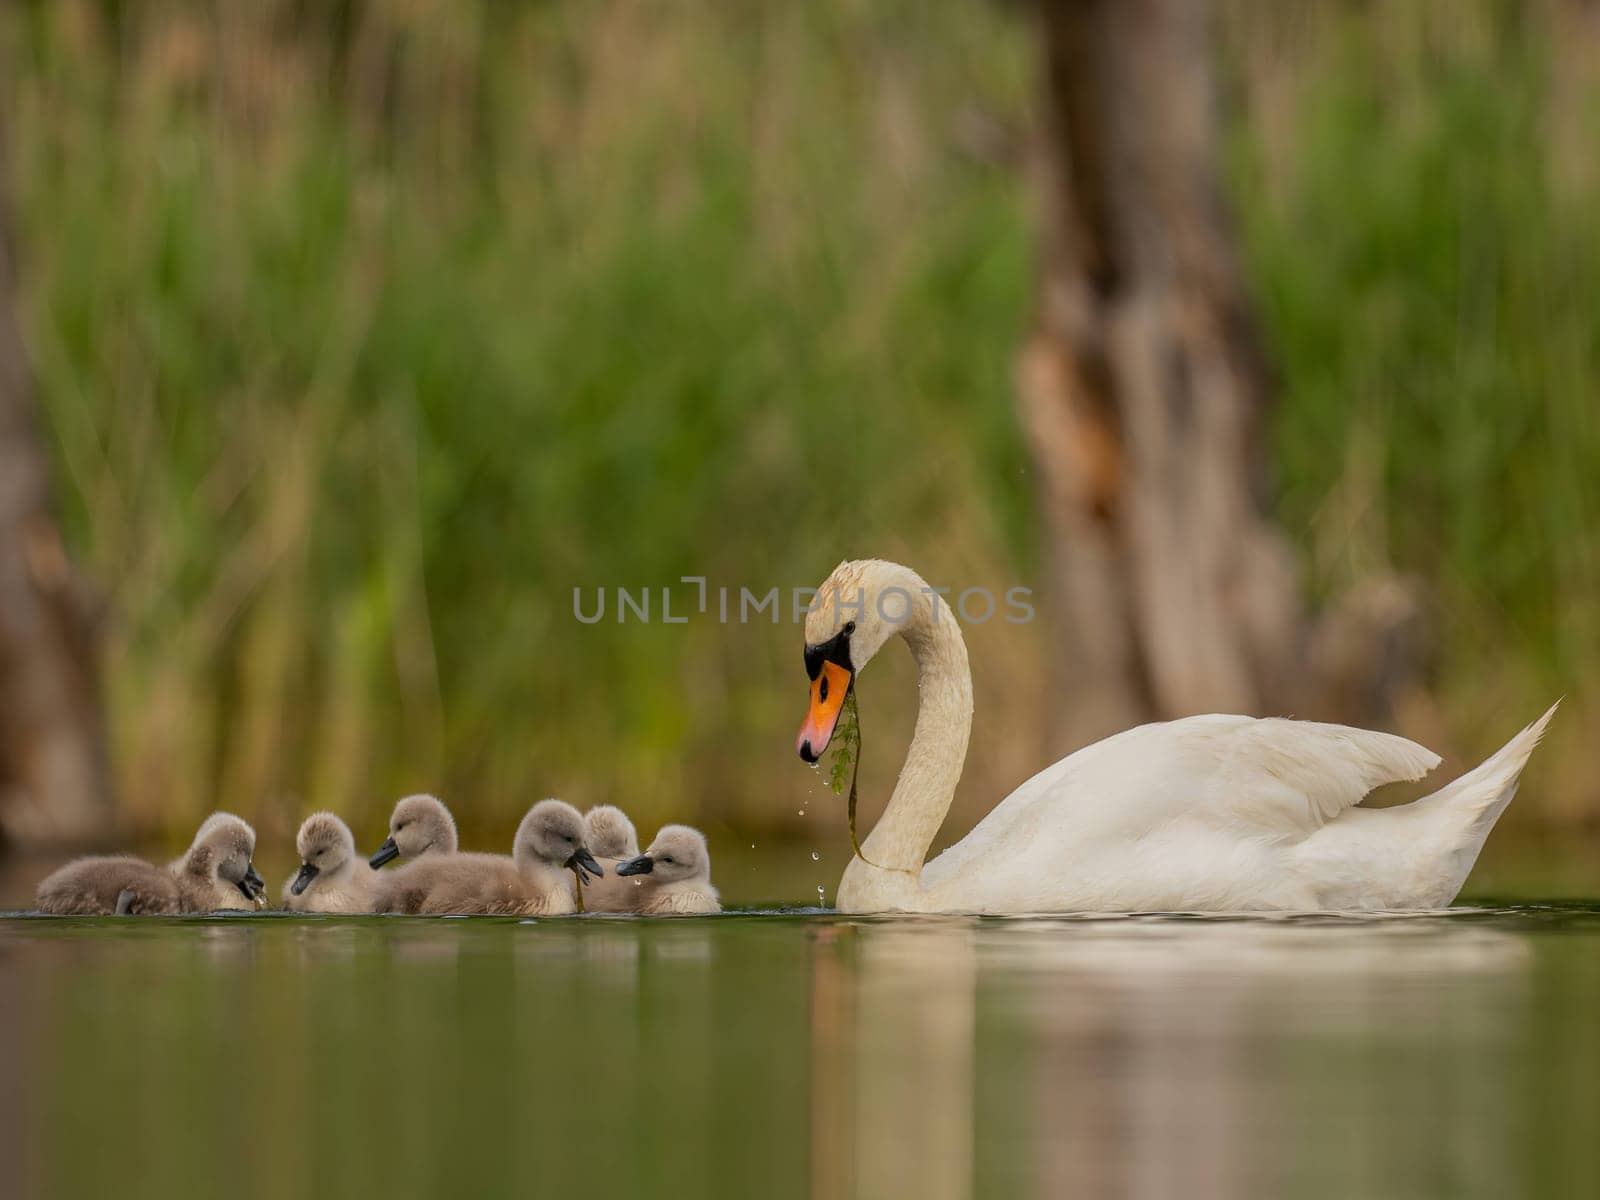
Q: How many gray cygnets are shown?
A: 6